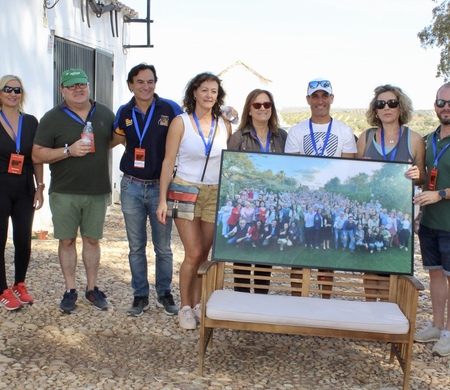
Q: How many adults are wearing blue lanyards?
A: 8